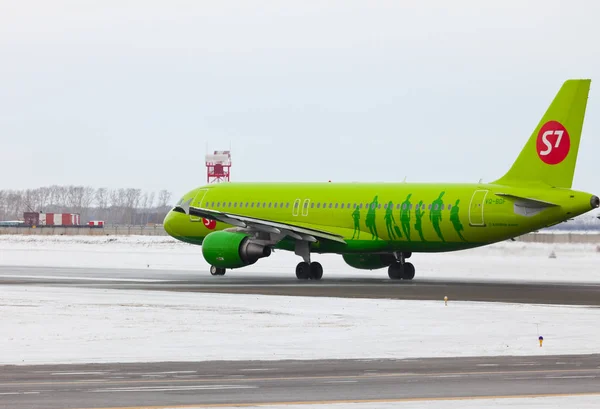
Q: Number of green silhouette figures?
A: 7